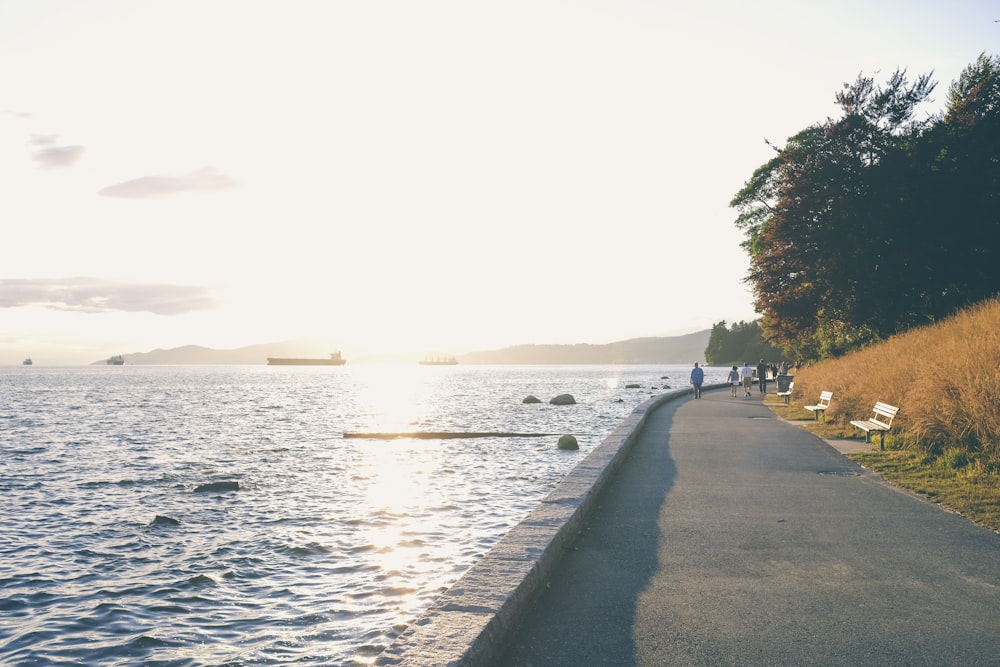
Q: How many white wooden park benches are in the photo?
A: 3